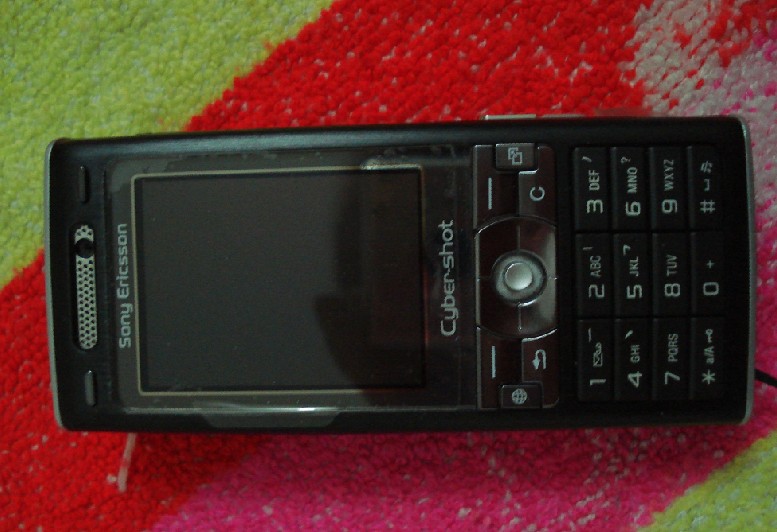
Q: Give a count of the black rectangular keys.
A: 12